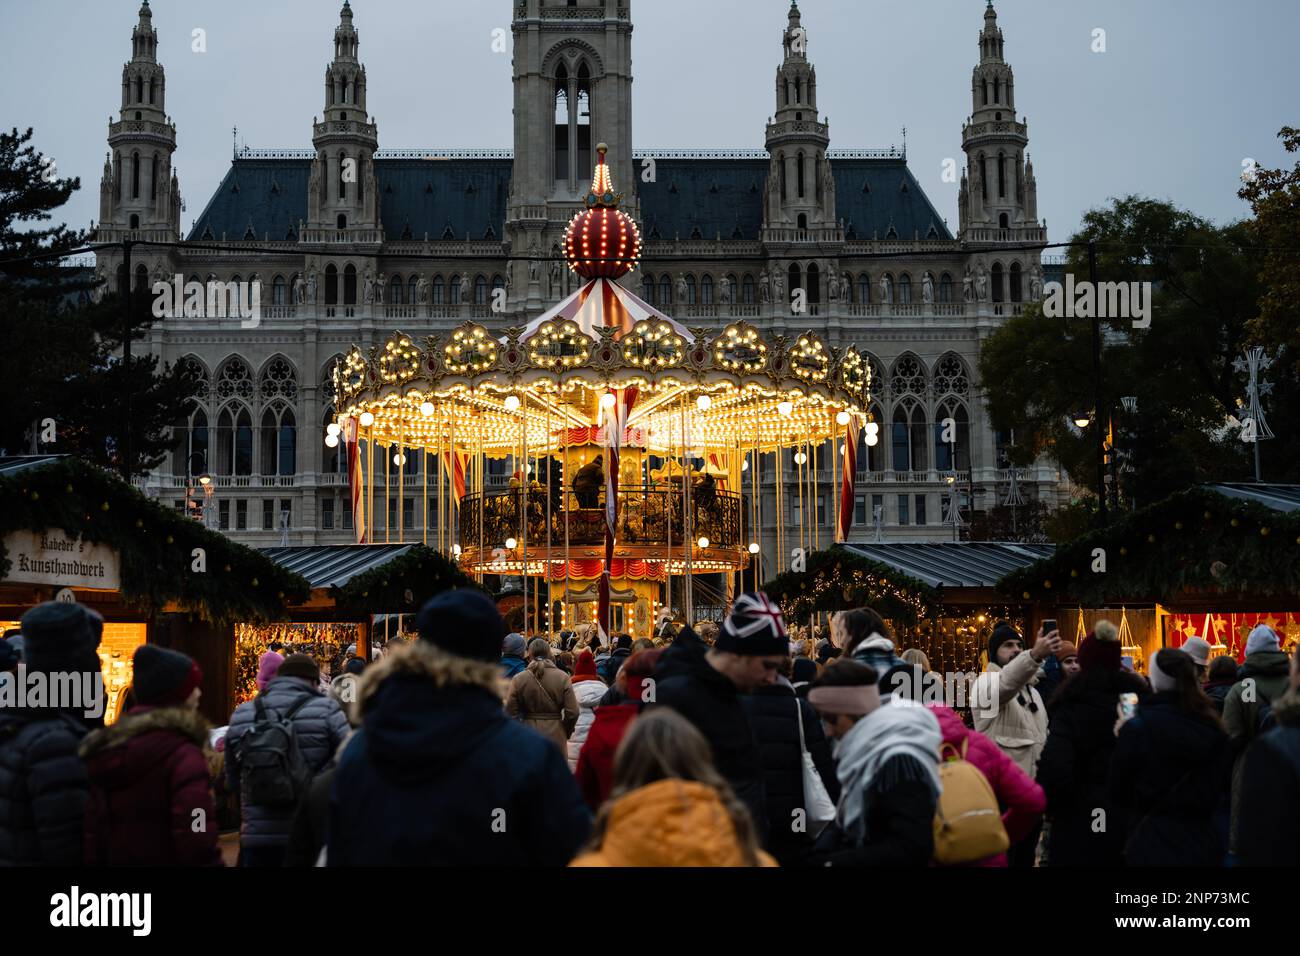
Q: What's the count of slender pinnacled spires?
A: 4